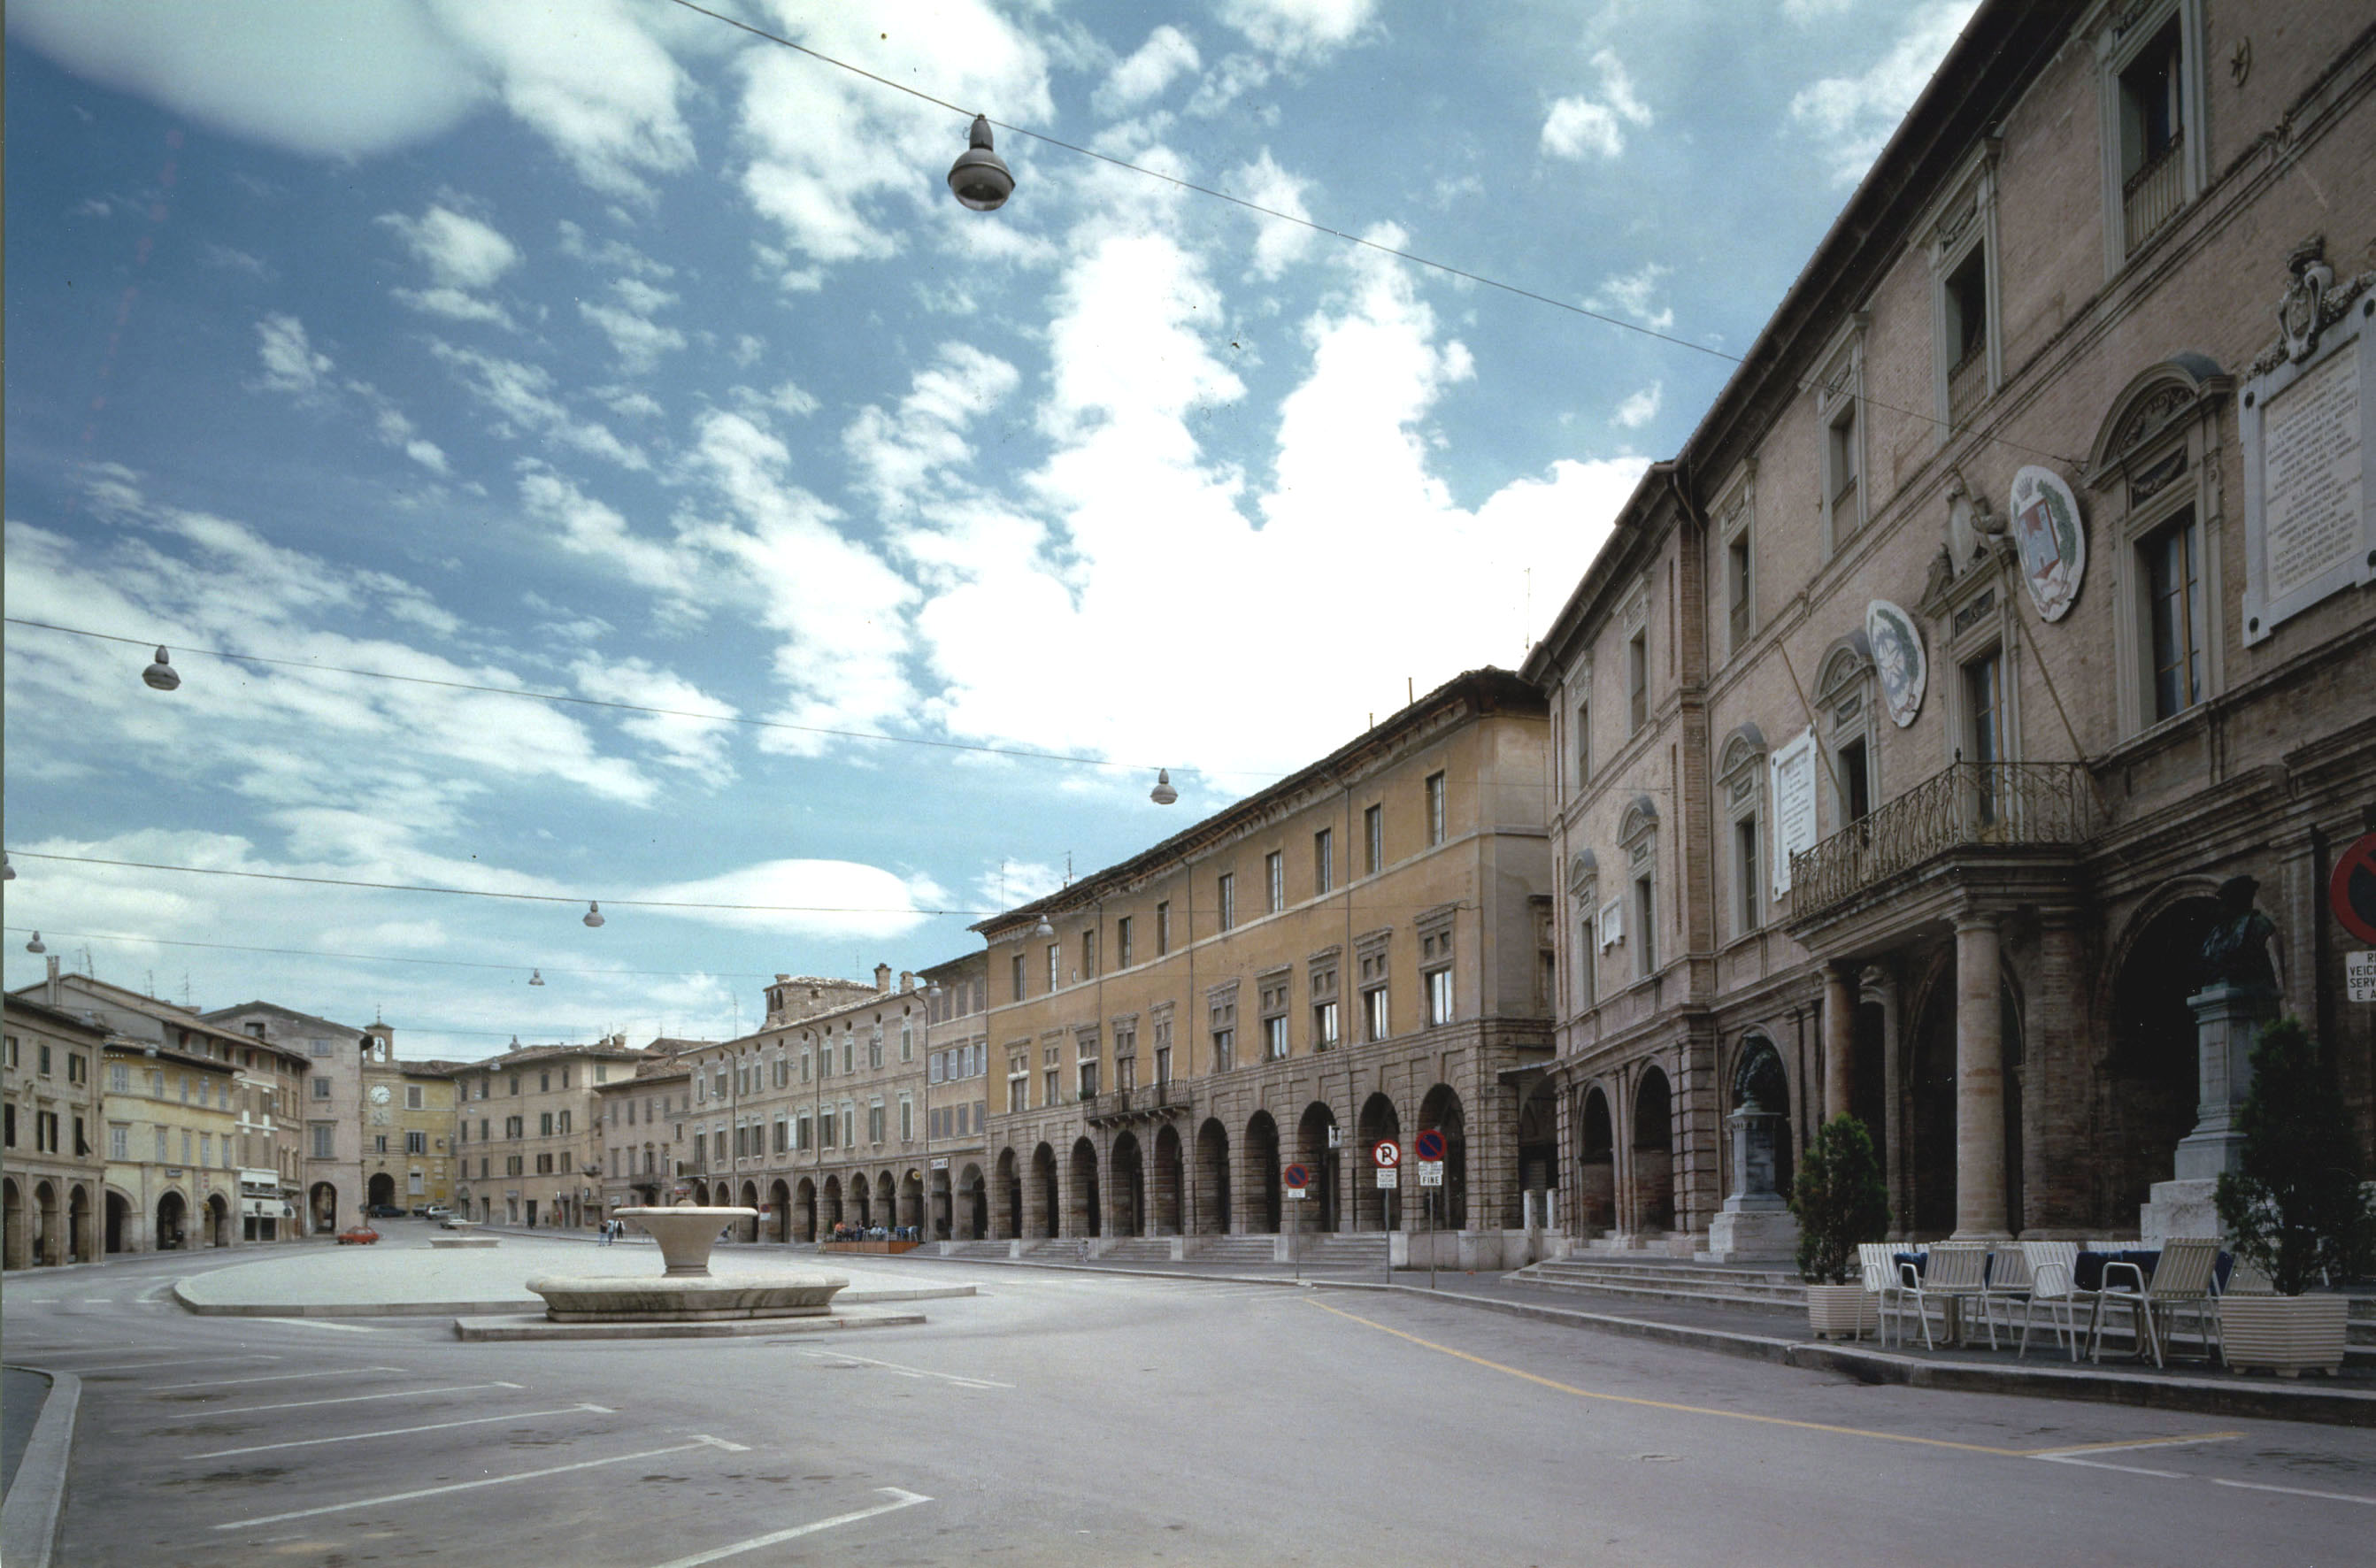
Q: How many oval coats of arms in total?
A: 2